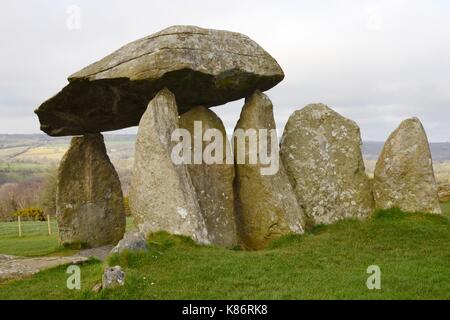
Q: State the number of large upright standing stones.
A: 6